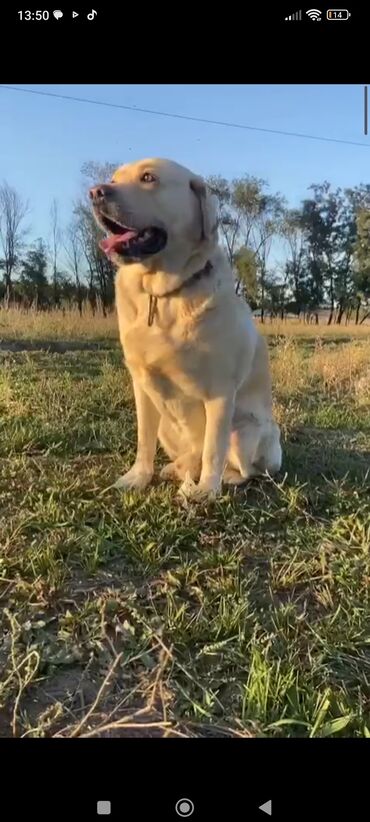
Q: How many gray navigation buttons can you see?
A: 3